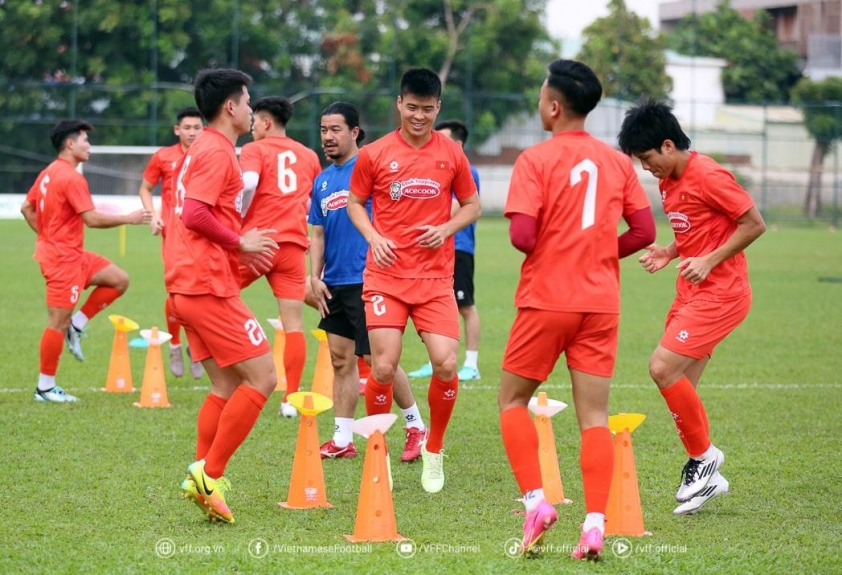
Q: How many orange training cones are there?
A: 8